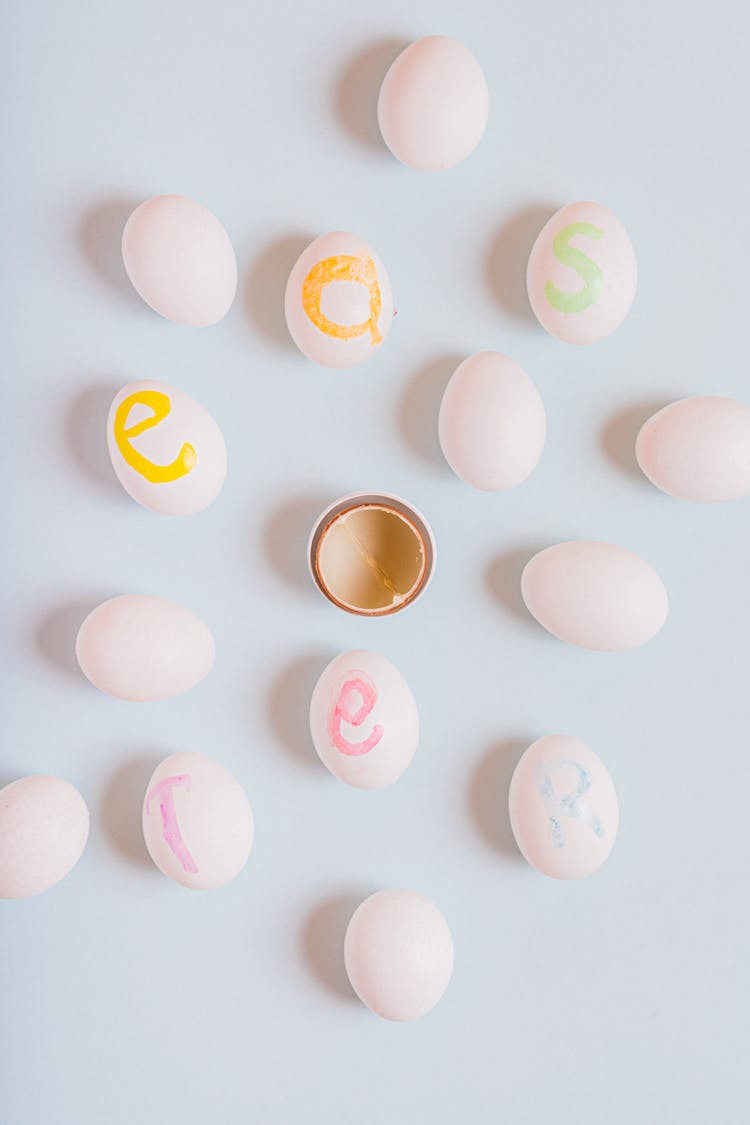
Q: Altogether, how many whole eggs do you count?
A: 14